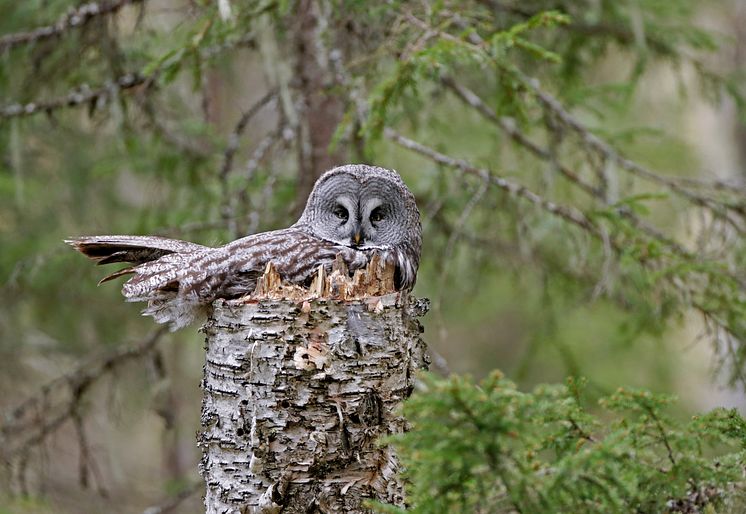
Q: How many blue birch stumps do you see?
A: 0